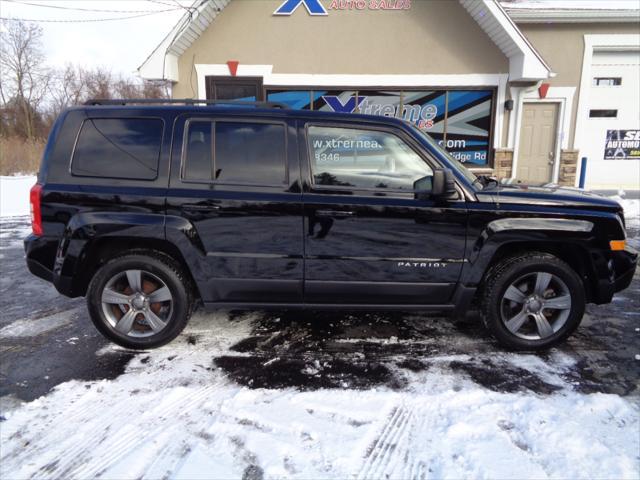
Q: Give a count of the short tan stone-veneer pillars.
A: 2